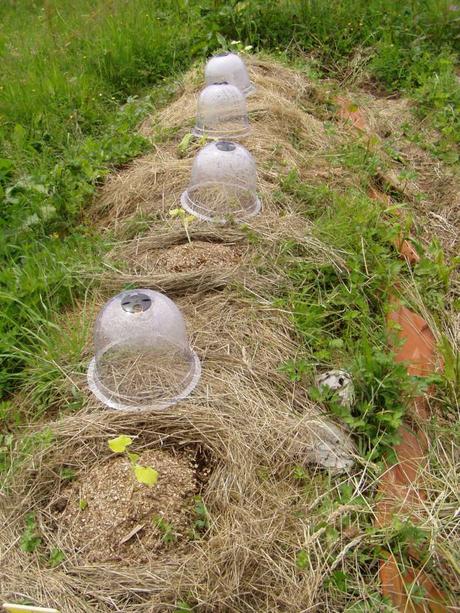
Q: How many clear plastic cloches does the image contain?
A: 4